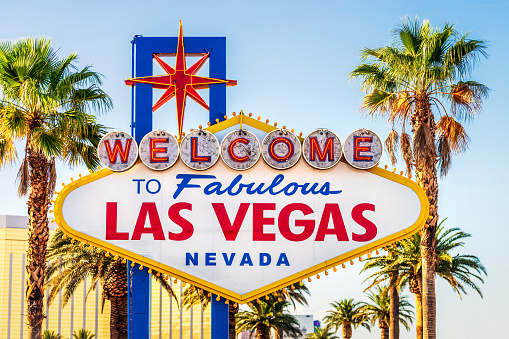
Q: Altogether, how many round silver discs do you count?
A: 7